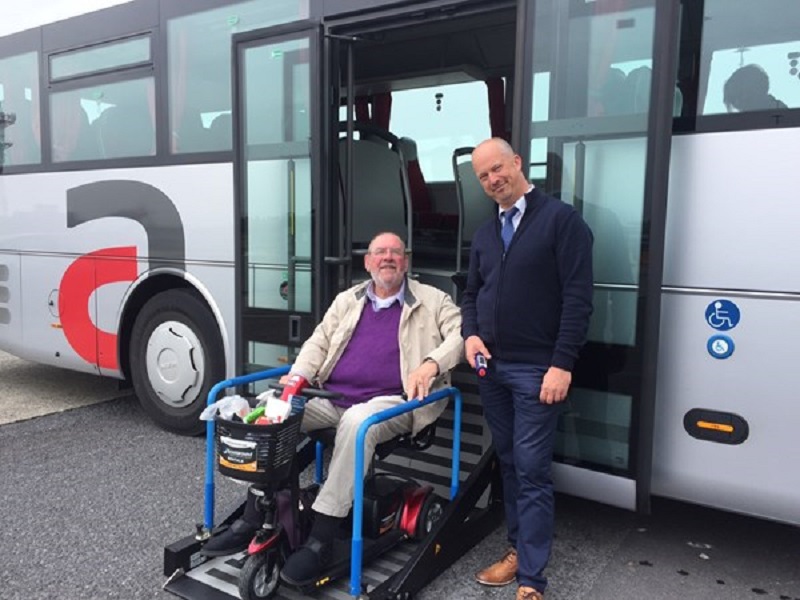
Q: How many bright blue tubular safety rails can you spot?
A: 2